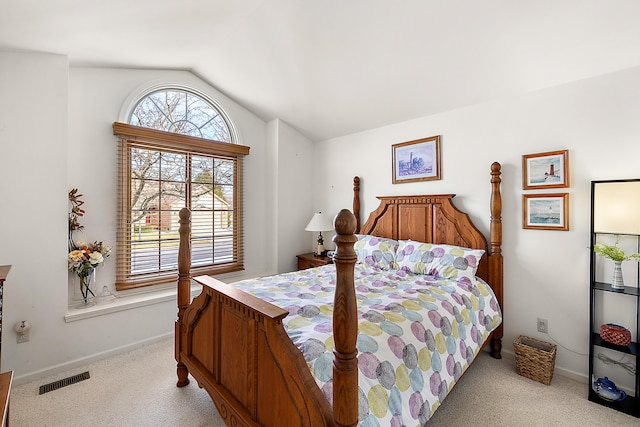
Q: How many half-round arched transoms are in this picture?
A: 1